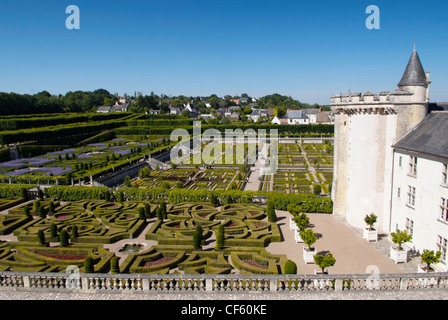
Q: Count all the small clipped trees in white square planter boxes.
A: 7